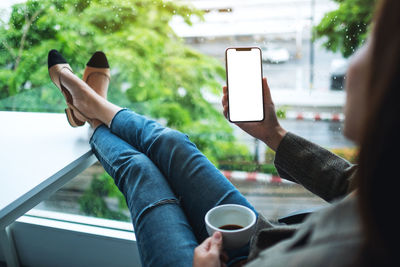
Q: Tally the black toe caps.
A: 2